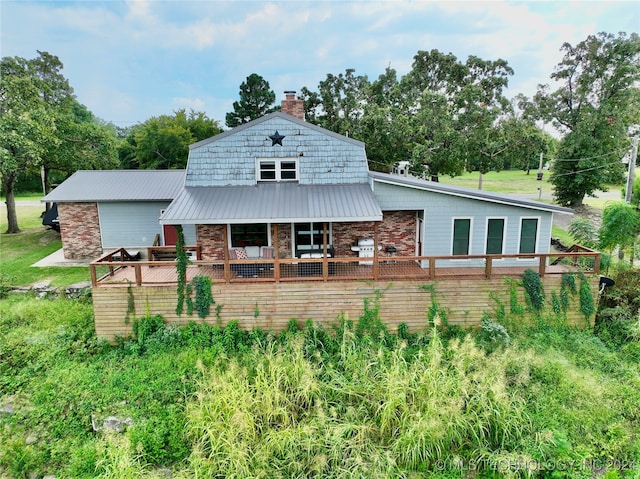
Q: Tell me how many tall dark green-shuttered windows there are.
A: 3